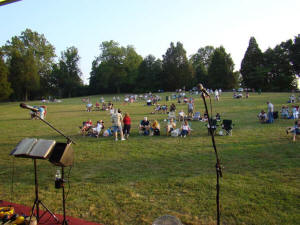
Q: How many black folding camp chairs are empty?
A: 2